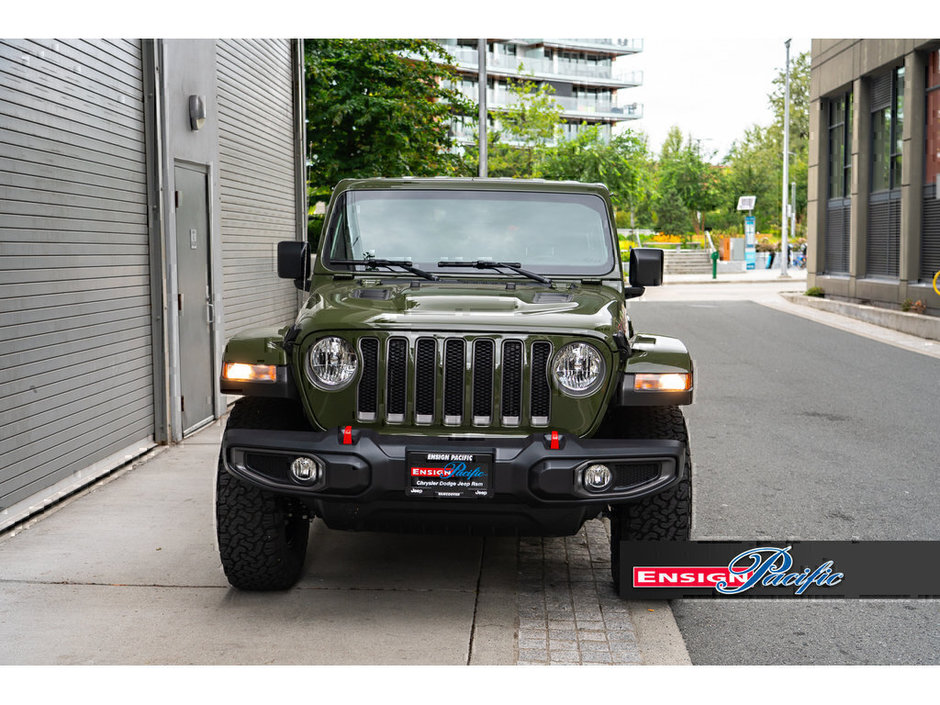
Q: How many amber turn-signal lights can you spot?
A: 2